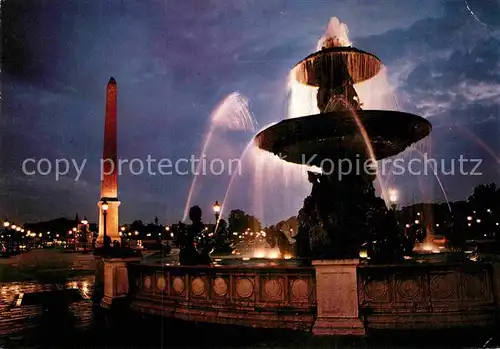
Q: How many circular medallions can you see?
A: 12